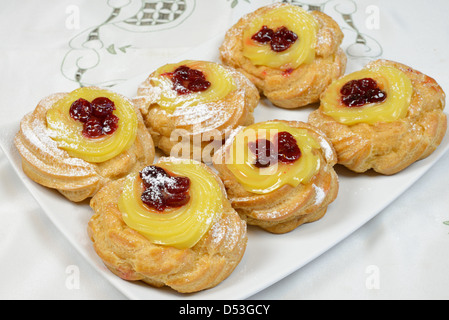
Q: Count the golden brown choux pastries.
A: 6